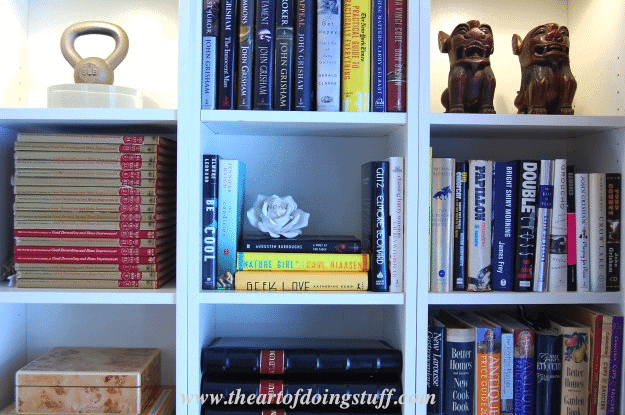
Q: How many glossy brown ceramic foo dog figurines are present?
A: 2